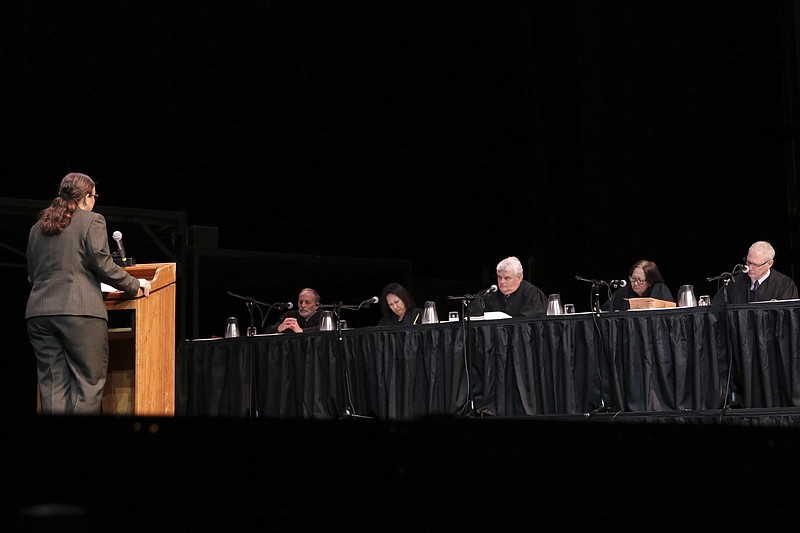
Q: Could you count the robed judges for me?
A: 5